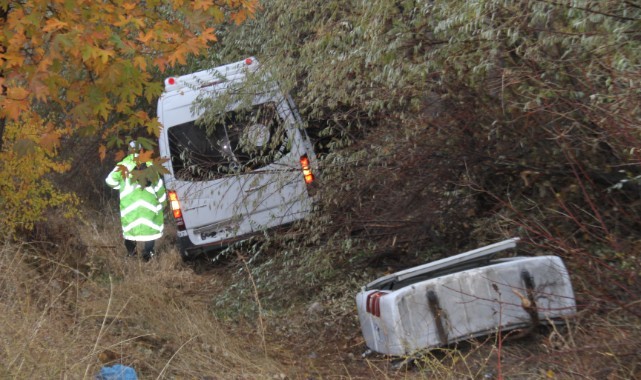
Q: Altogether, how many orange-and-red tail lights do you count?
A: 2